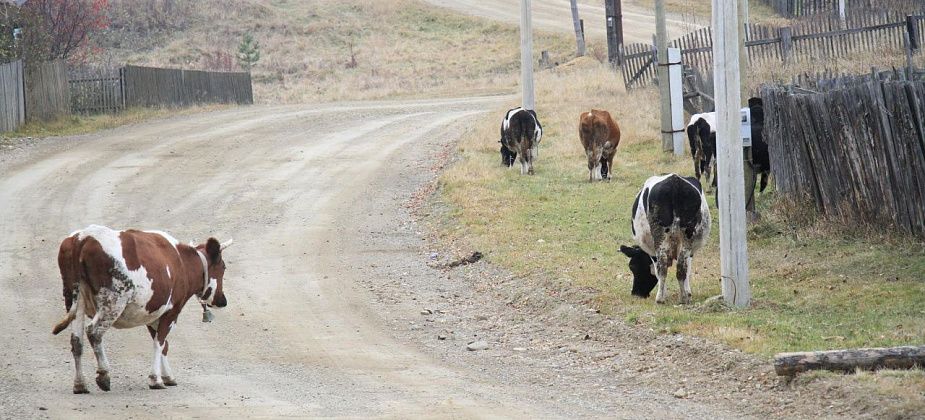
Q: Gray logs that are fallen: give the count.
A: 1